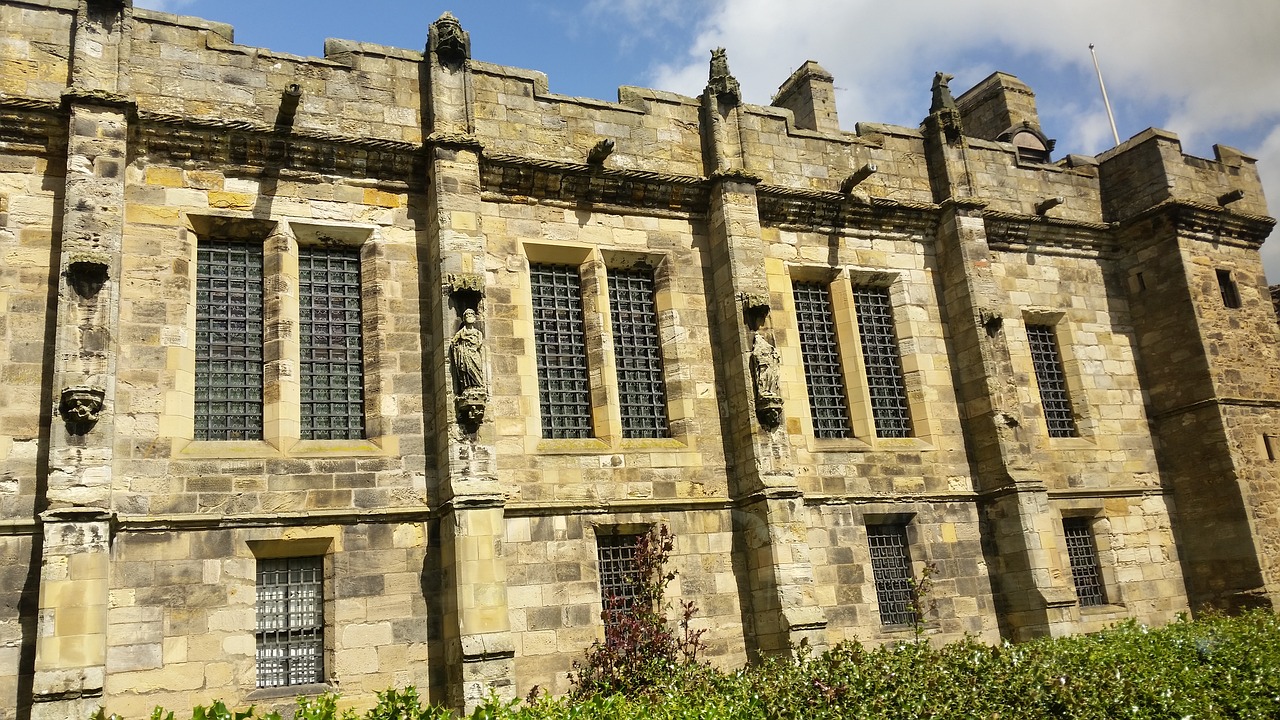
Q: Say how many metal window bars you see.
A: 11